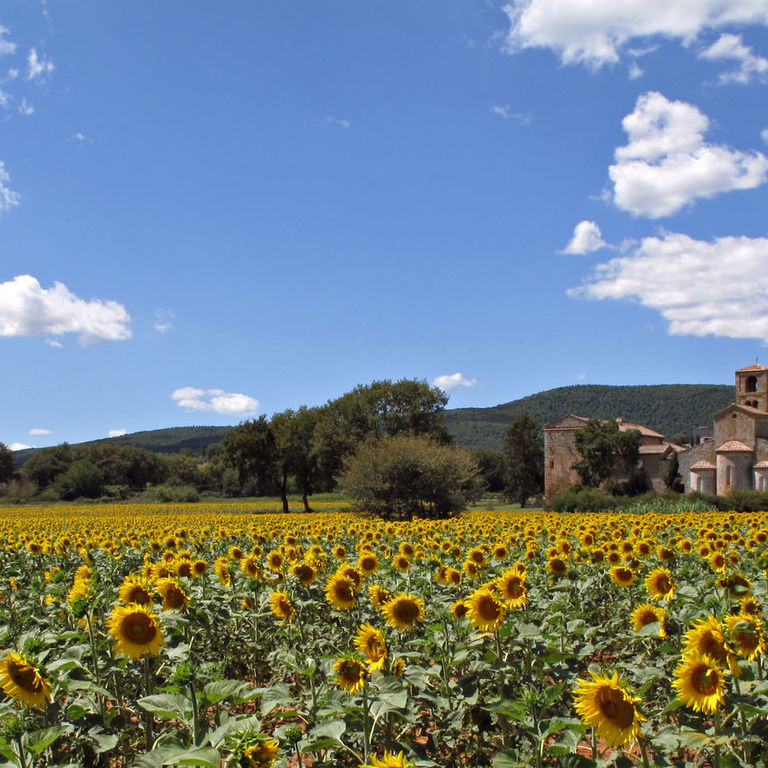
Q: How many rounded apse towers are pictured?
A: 3